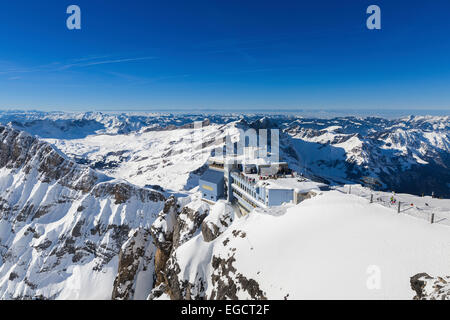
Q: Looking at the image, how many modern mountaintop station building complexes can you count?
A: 1